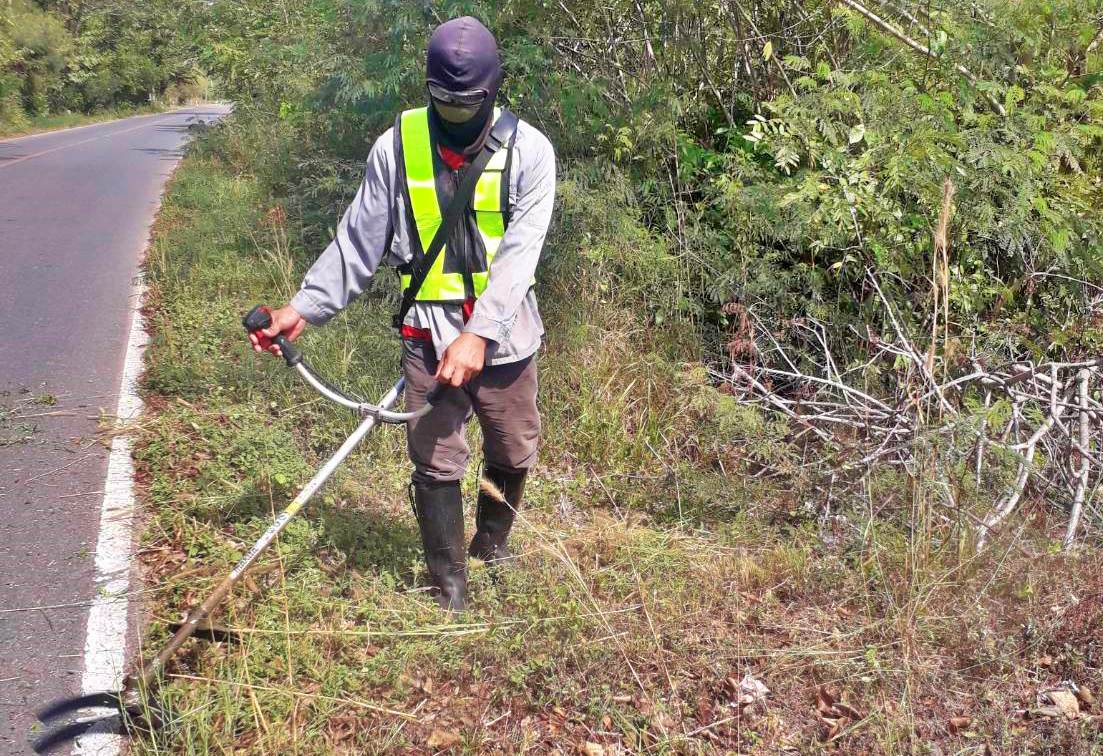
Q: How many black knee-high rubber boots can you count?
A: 2